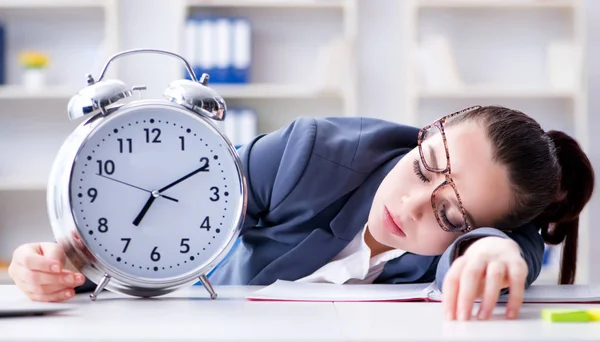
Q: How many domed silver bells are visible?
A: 2